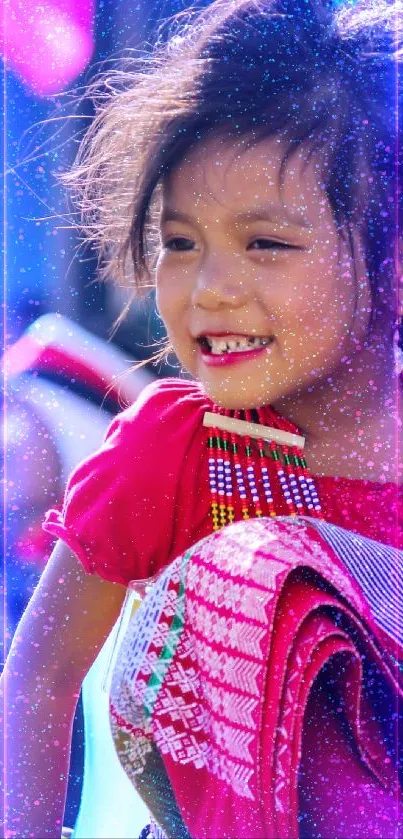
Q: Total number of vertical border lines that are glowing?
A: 2